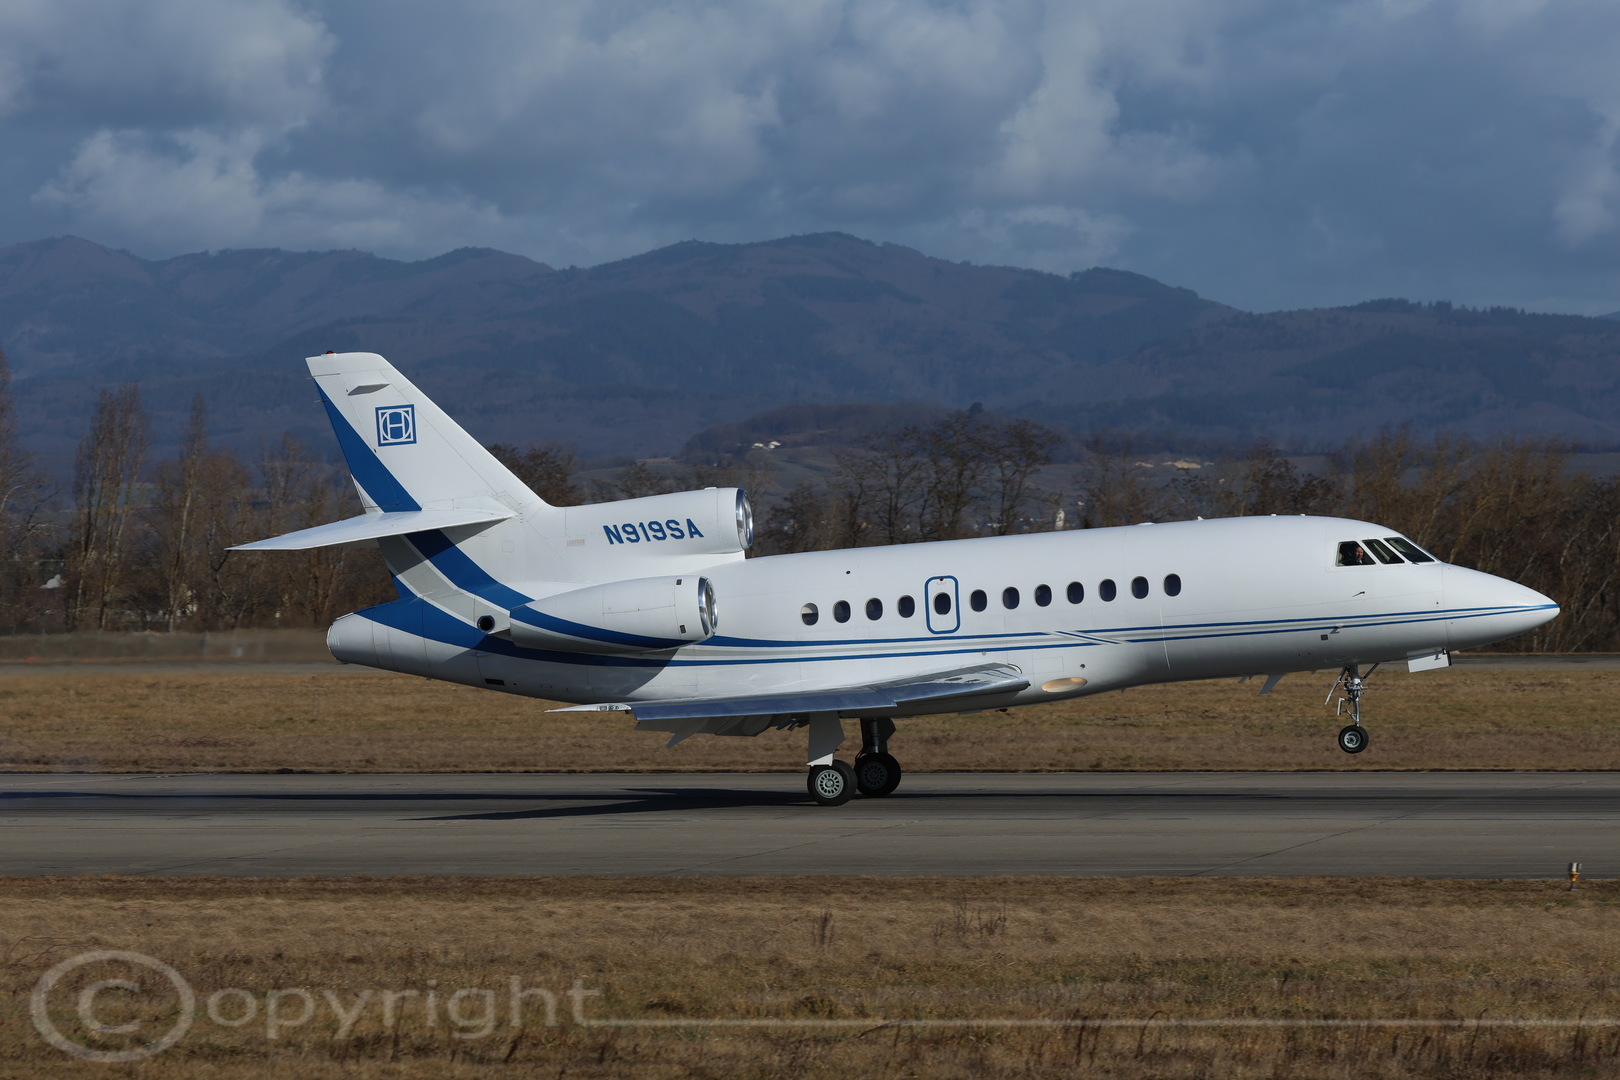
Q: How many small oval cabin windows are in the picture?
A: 12